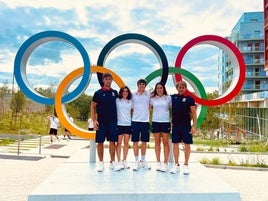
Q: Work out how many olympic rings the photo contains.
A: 5